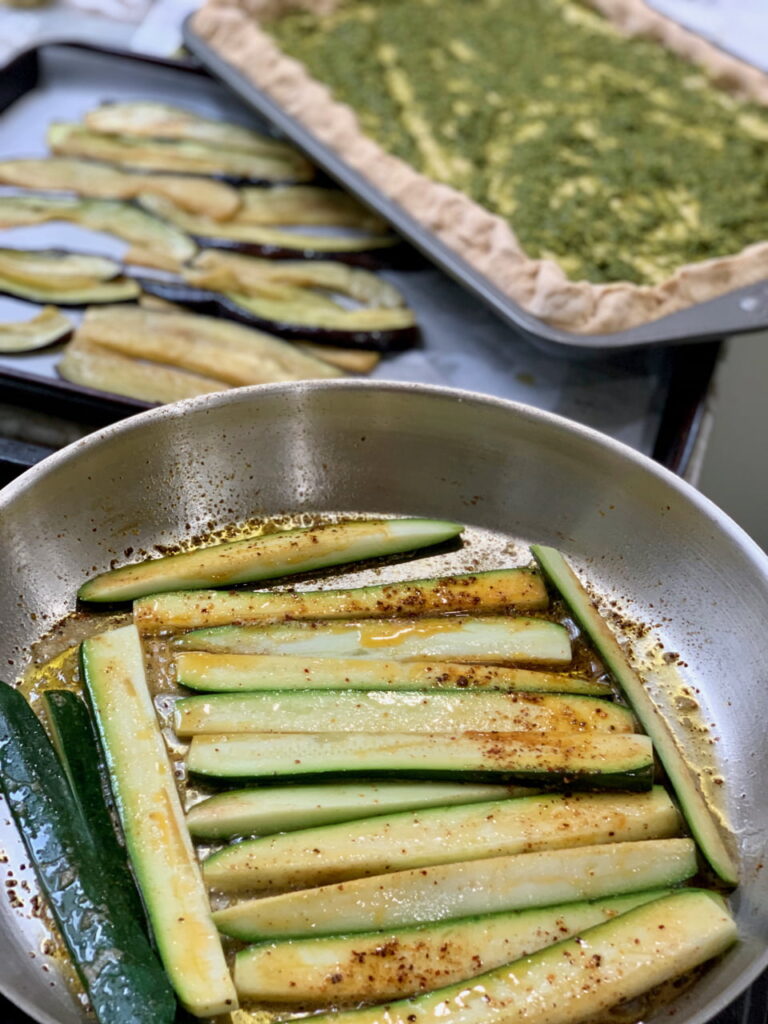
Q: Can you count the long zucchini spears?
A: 15